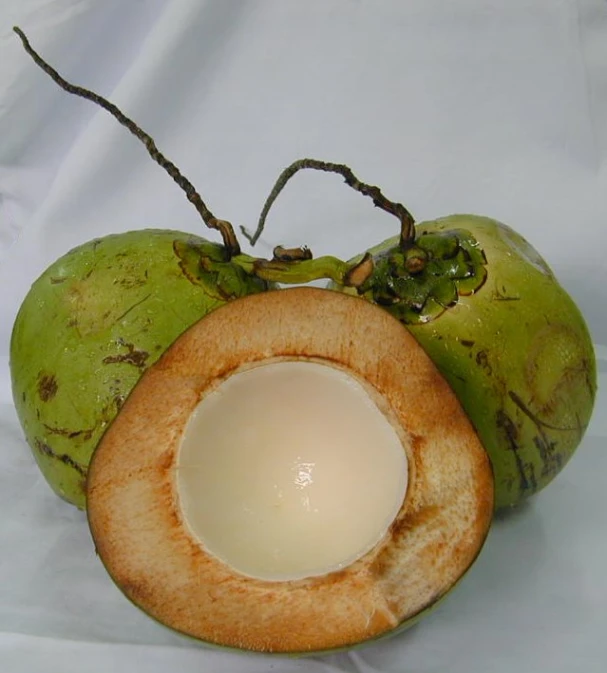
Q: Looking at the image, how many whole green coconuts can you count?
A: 2